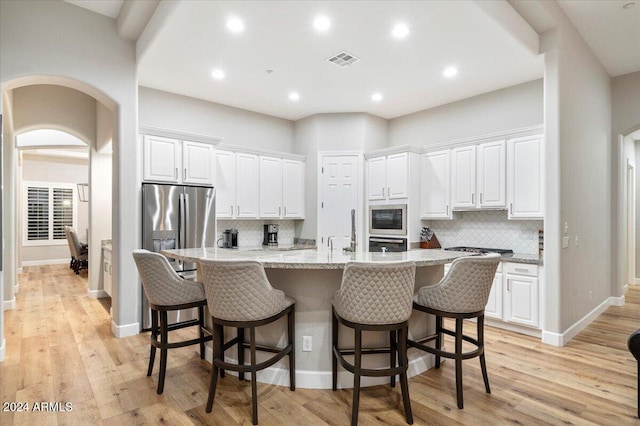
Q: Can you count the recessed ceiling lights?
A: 7